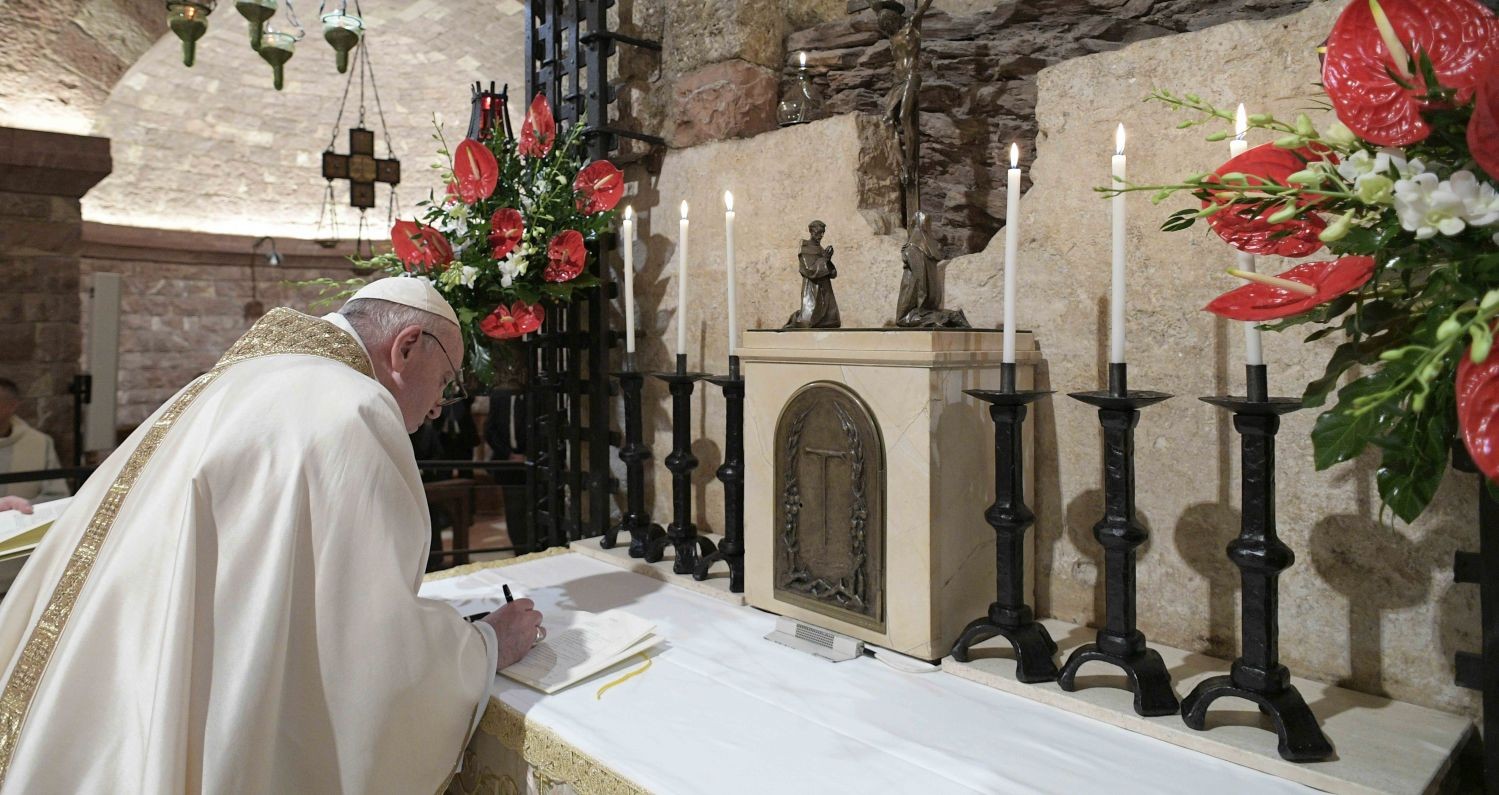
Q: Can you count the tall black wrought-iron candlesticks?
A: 6